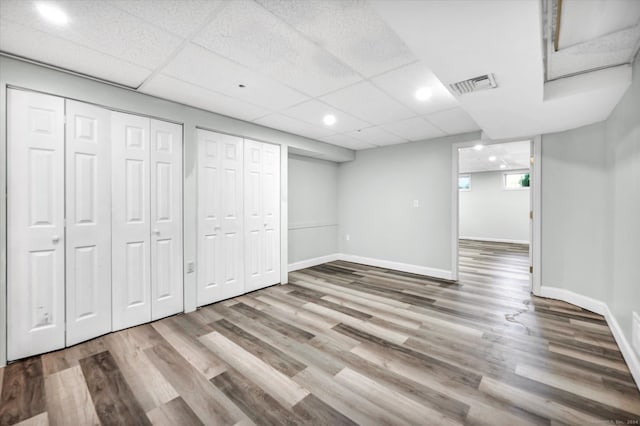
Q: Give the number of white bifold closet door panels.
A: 8